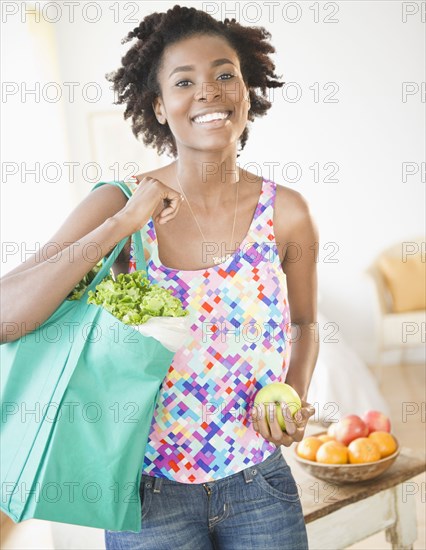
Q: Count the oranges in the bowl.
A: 5